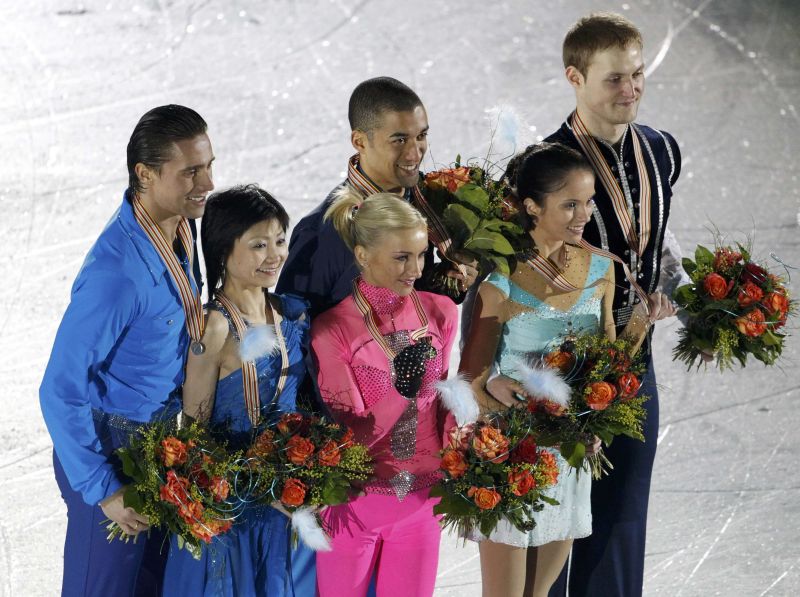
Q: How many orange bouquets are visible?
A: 6